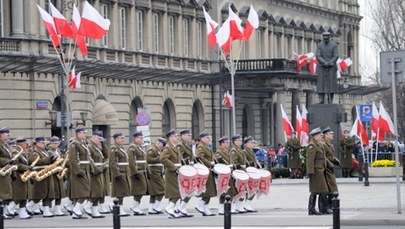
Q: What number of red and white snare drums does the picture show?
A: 6